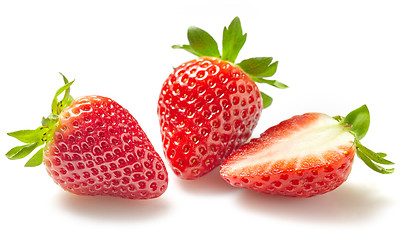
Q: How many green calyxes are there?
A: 3